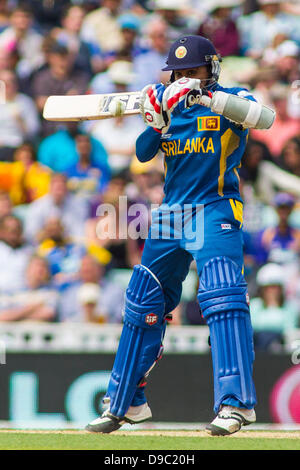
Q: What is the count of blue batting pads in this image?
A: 2